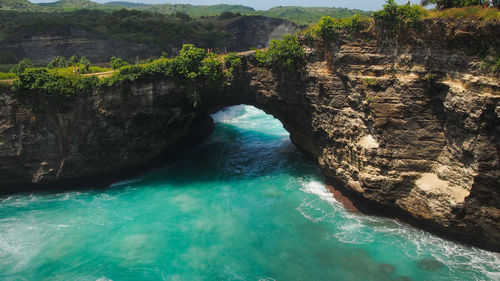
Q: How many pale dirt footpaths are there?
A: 1